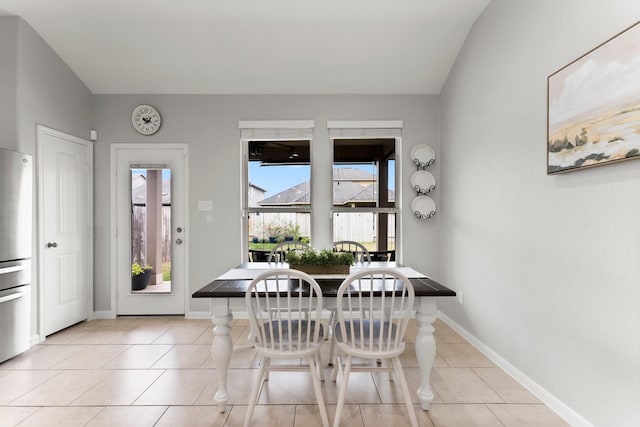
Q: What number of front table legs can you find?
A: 2